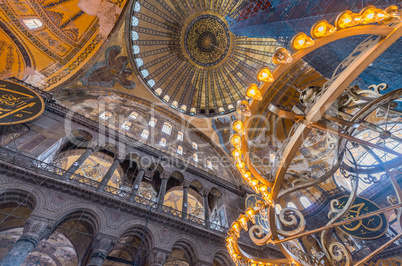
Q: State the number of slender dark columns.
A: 6